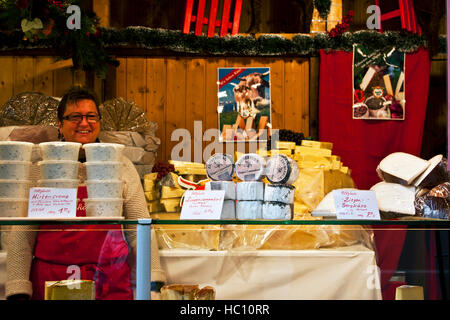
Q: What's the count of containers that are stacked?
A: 12